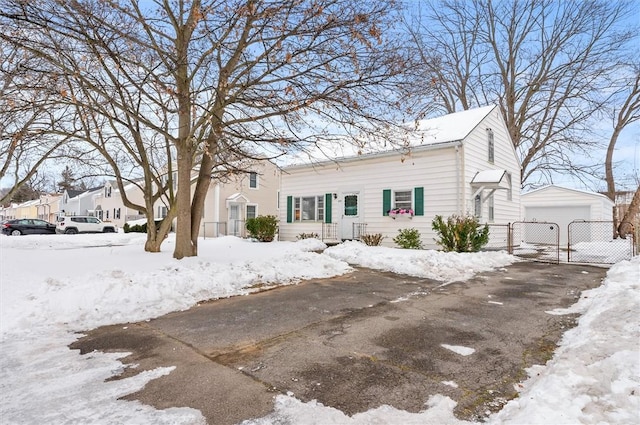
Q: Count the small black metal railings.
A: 2